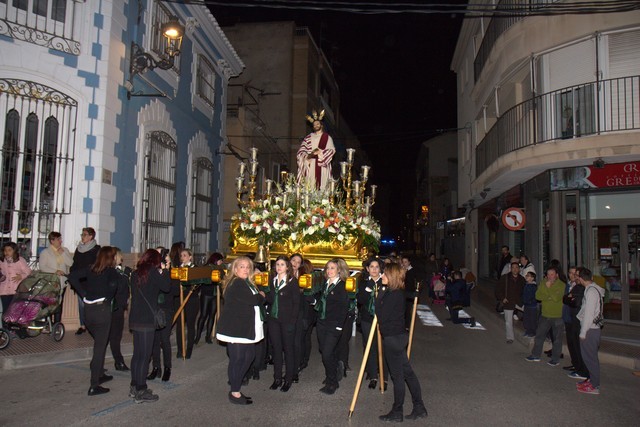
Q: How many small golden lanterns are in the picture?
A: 5